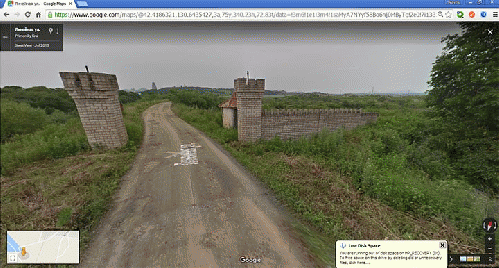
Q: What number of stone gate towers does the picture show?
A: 2